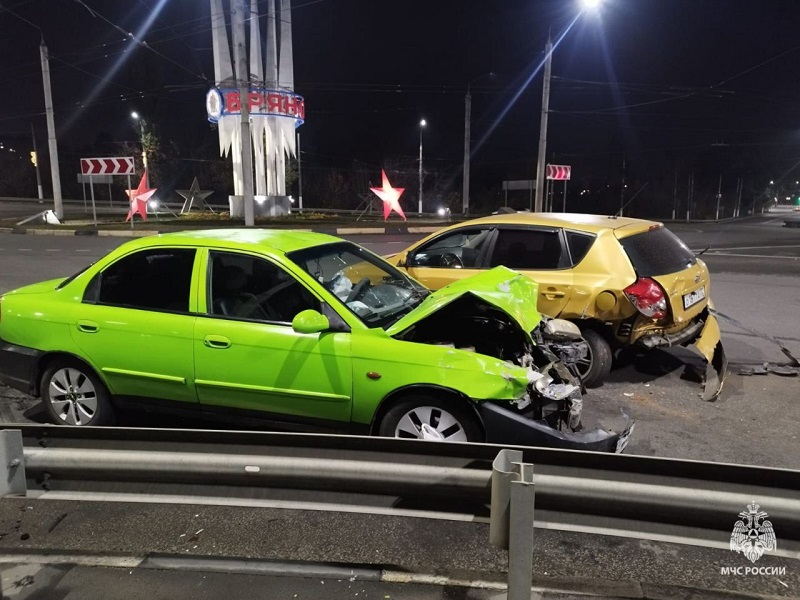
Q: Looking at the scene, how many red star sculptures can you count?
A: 2